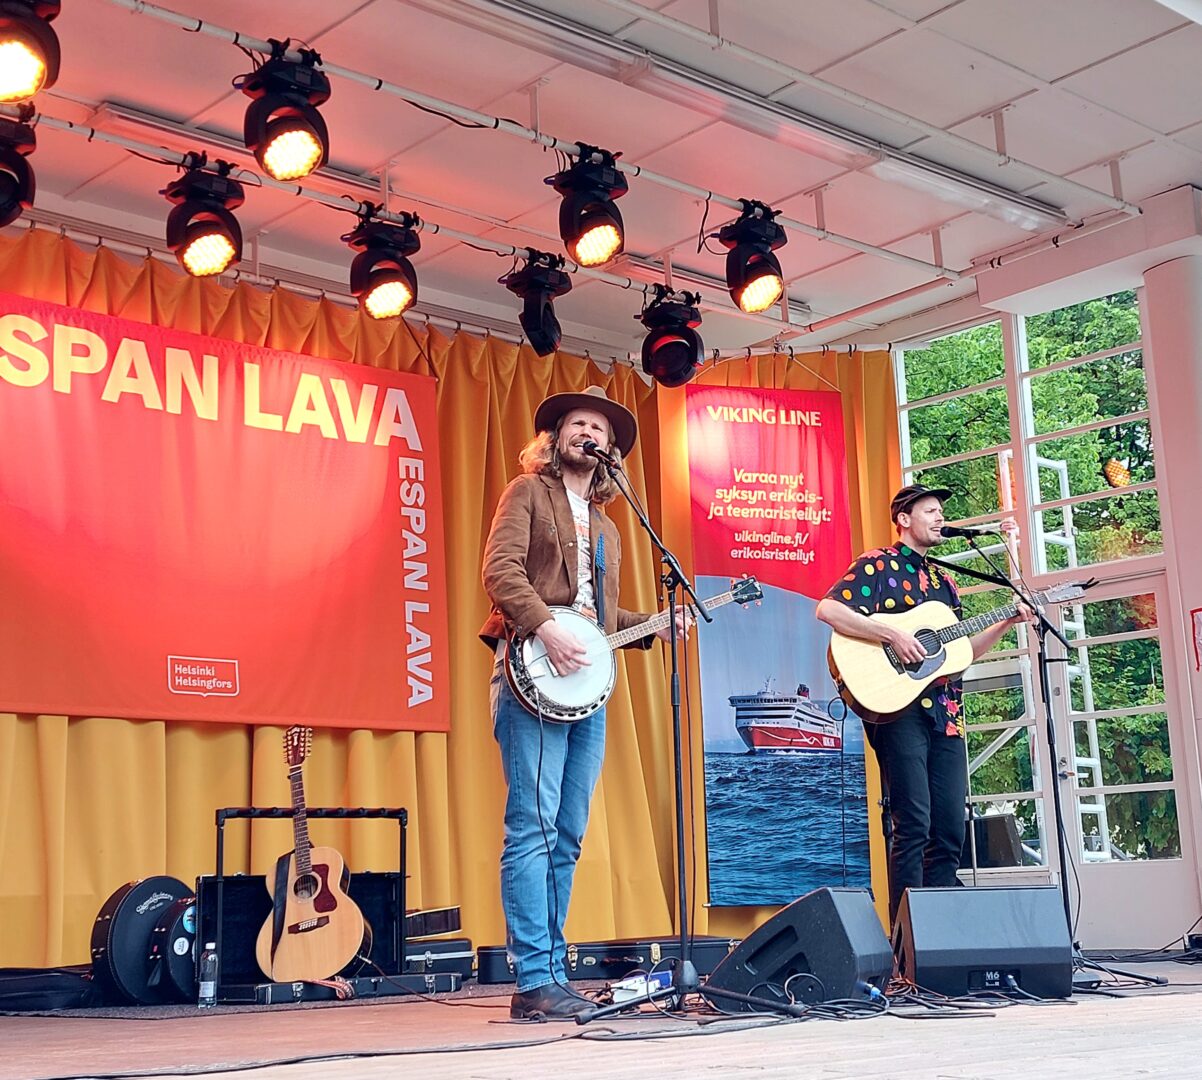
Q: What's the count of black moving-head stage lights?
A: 9